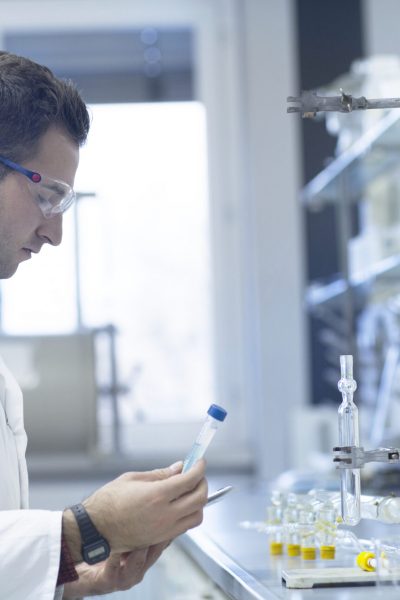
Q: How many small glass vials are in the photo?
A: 4